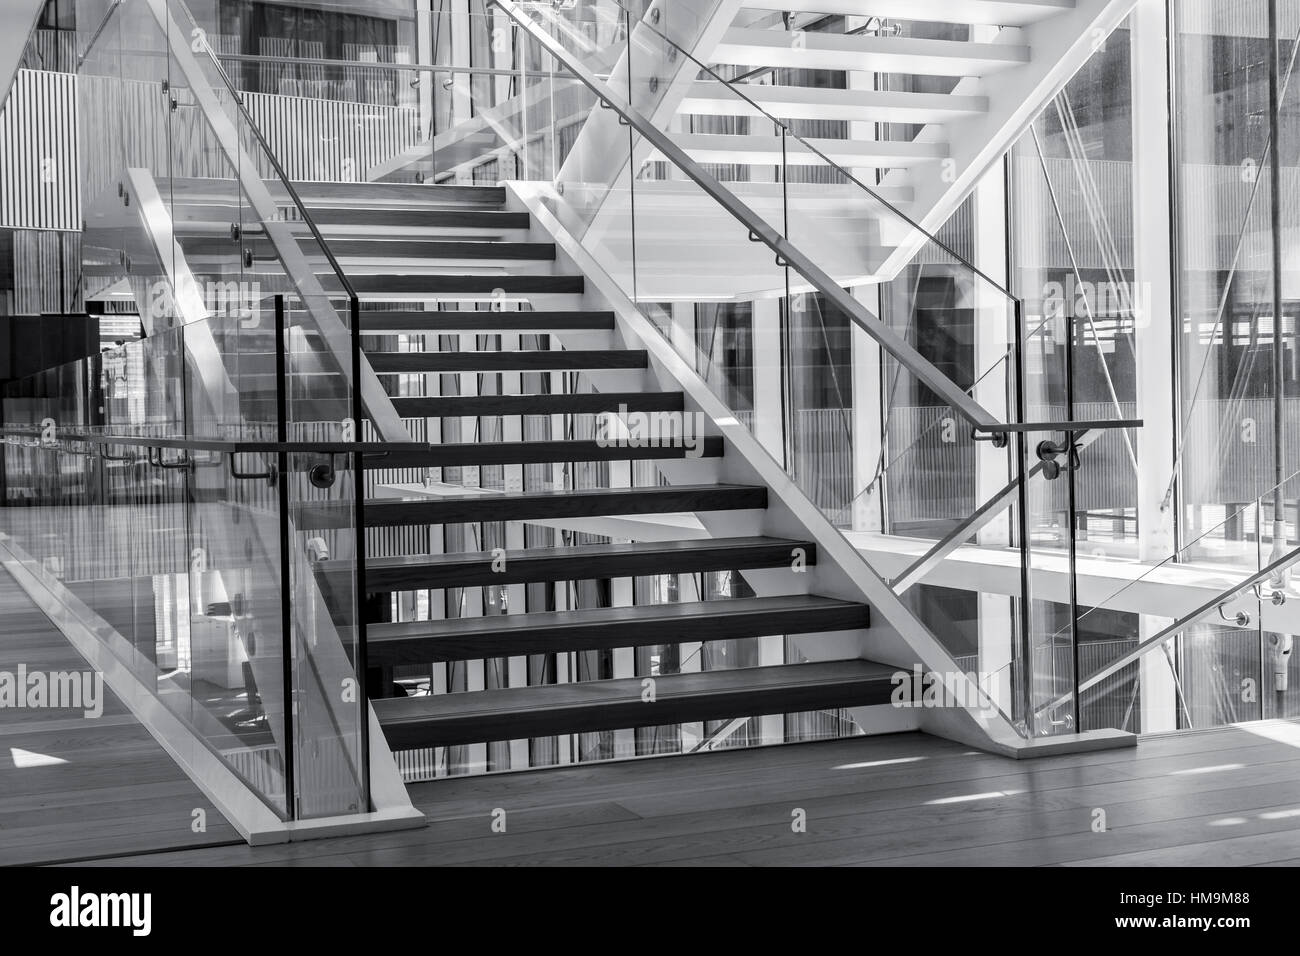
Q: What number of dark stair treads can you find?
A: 12